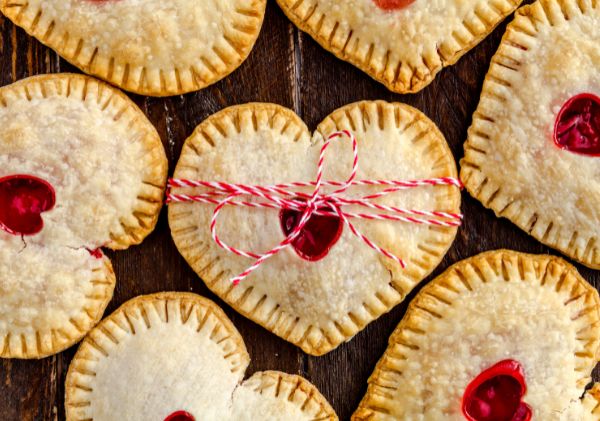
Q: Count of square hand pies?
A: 0